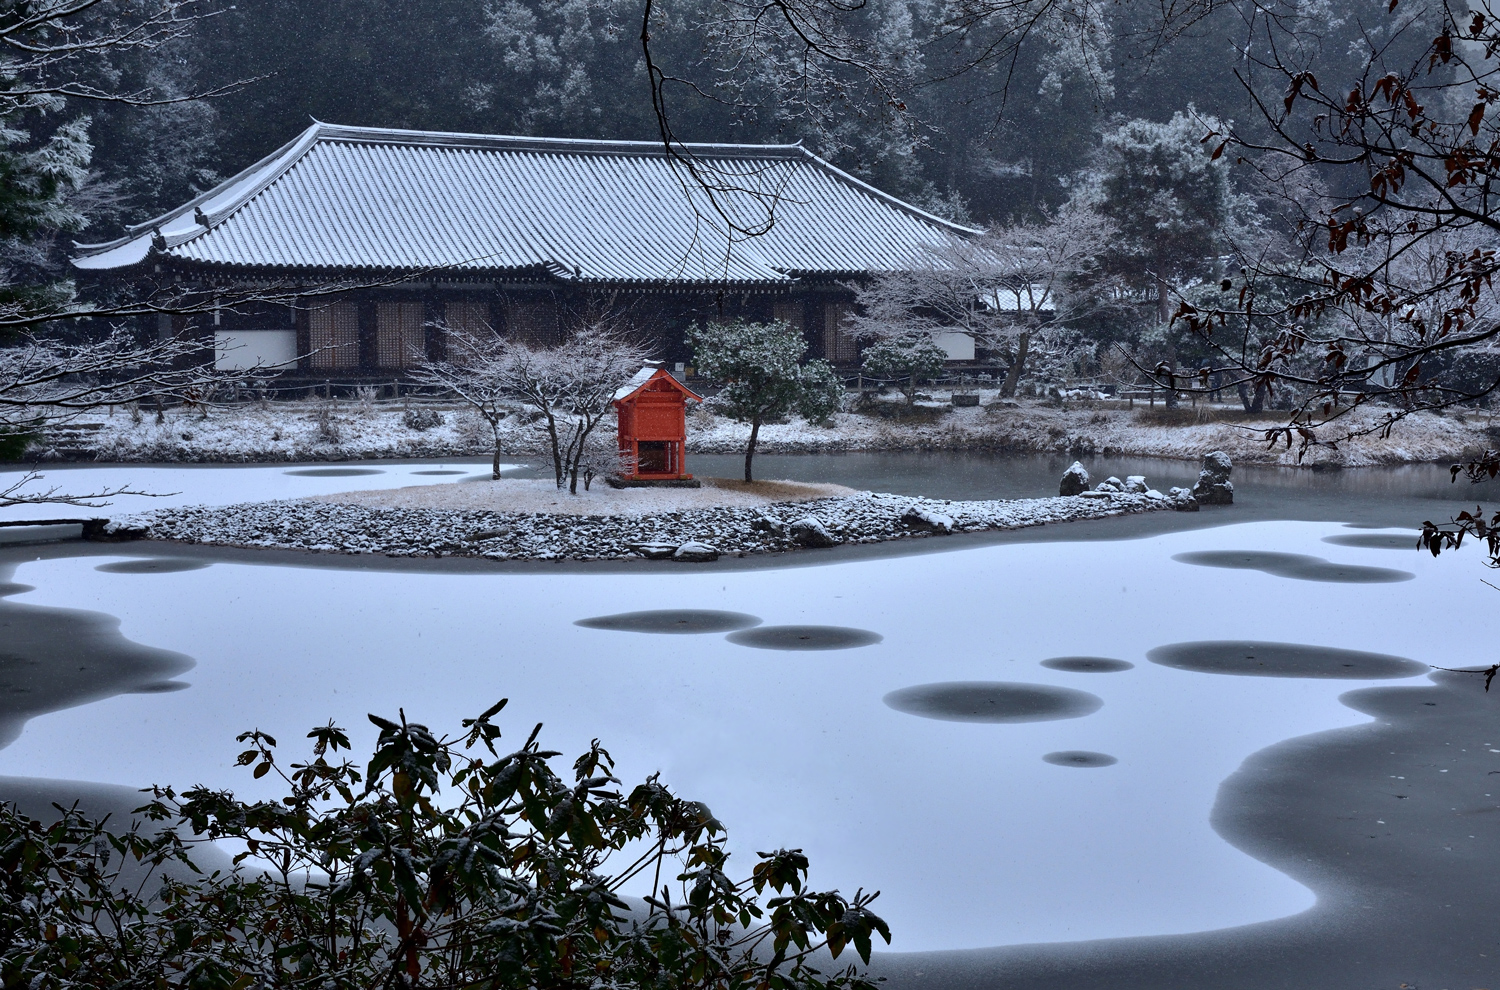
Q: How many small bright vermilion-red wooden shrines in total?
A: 1